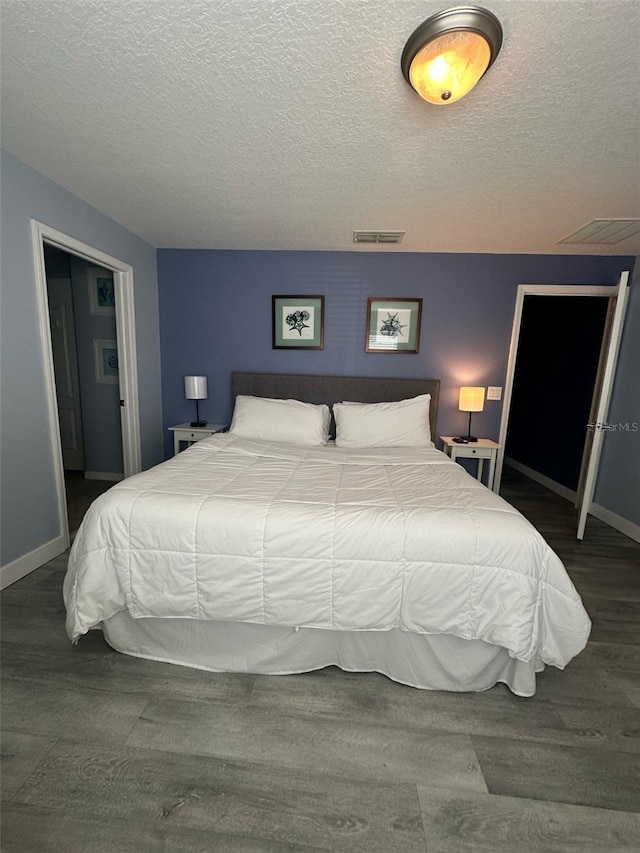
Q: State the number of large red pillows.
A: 0